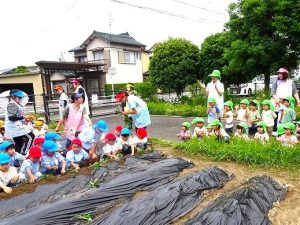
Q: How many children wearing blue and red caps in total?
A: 12